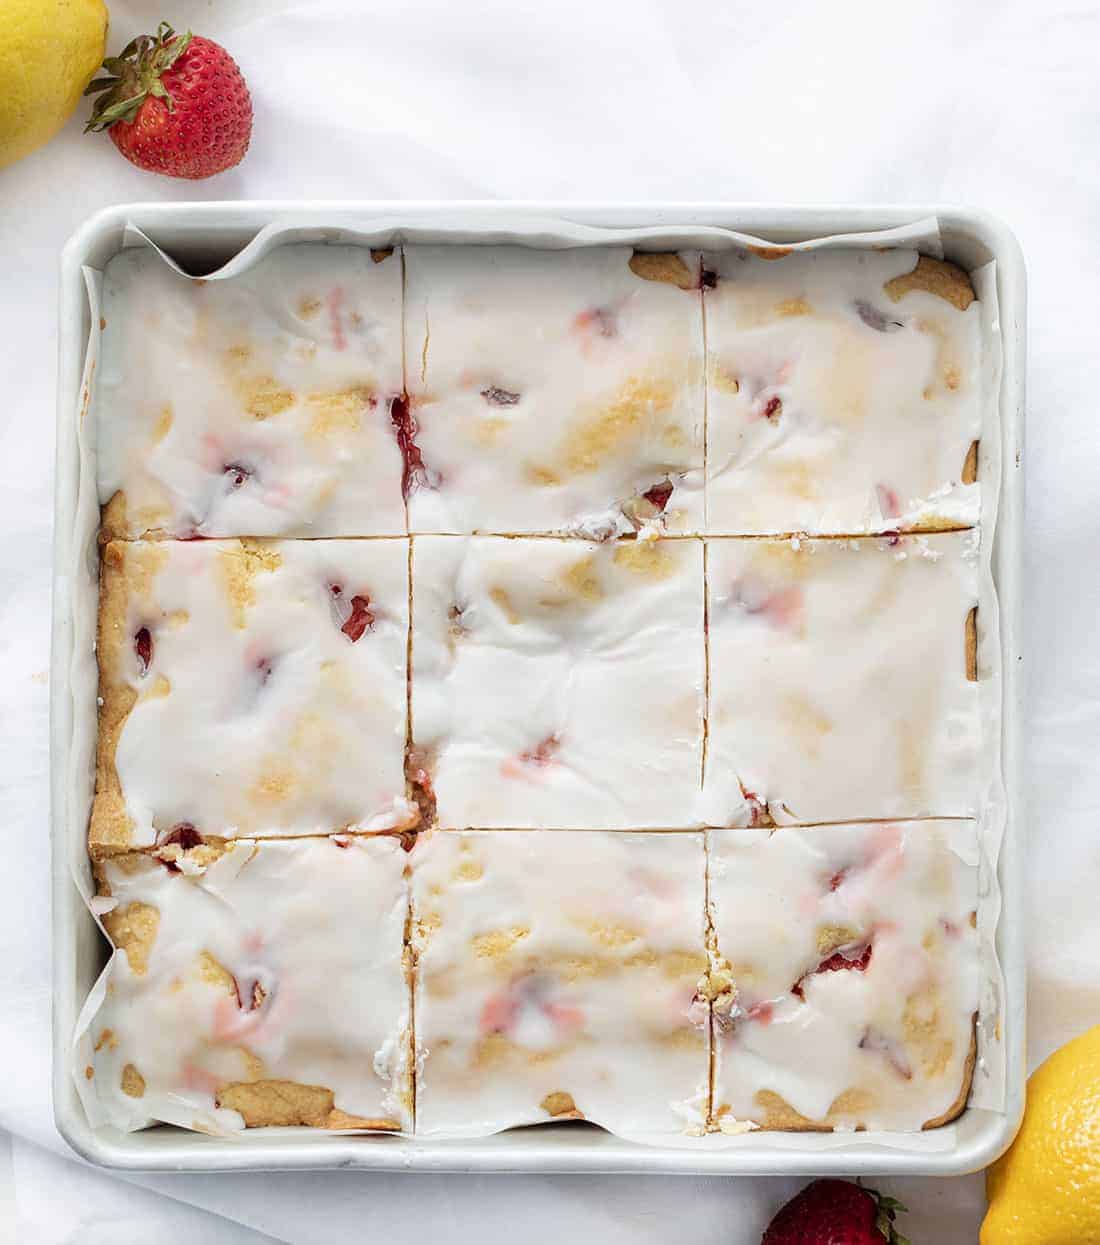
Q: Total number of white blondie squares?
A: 9